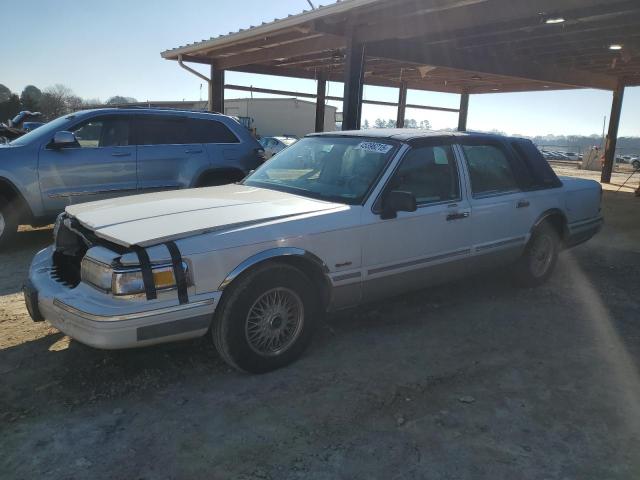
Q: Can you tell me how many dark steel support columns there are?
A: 6